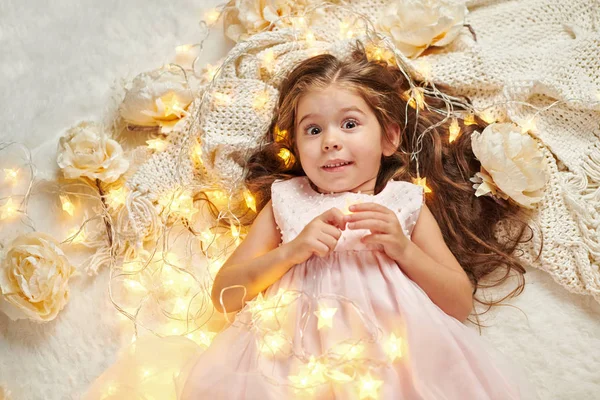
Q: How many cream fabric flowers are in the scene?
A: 6